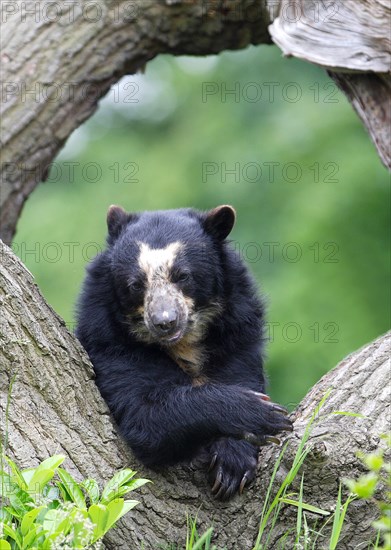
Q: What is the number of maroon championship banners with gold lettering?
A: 0